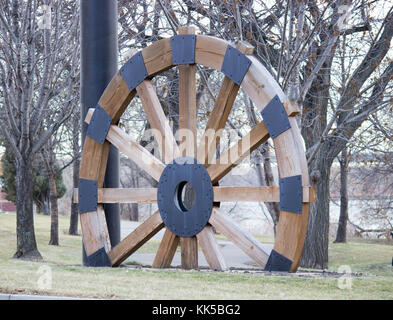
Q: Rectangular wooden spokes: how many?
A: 12